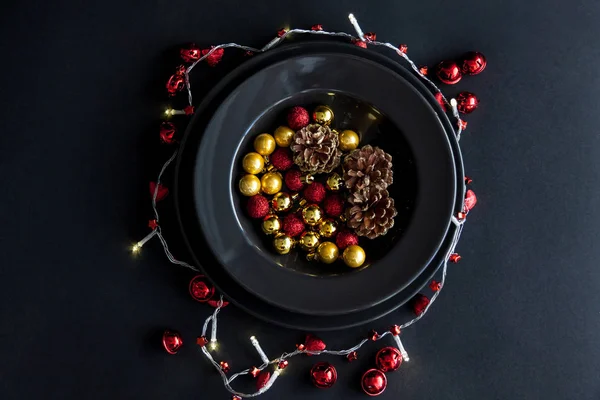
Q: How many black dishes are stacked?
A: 2